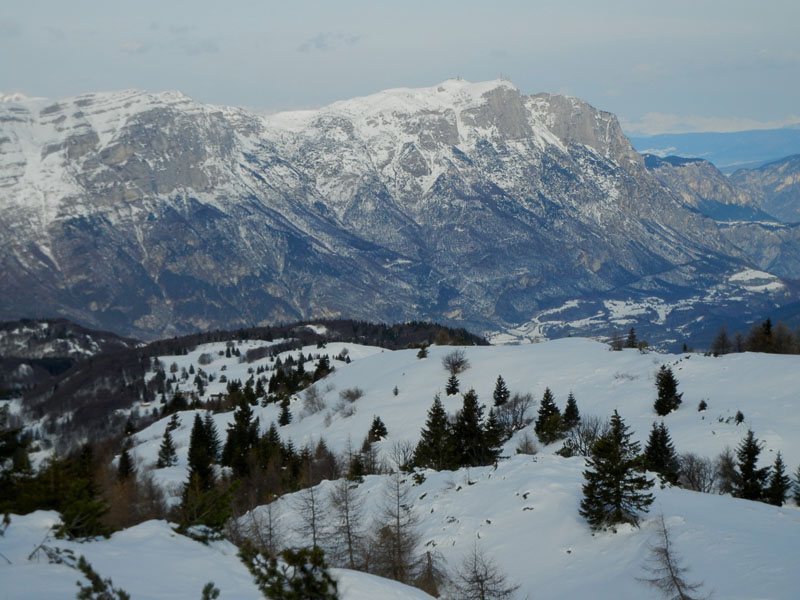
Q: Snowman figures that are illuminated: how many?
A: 0